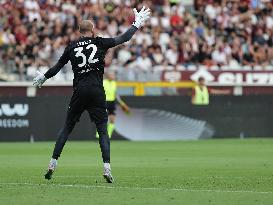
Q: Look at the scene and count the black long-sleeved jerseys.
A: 1